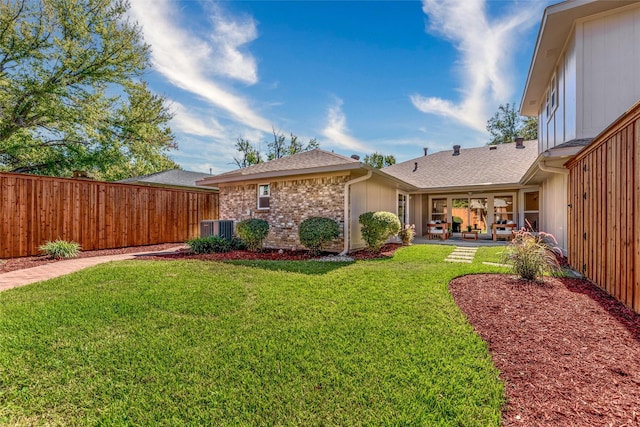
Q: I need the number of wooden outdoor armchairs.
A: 2